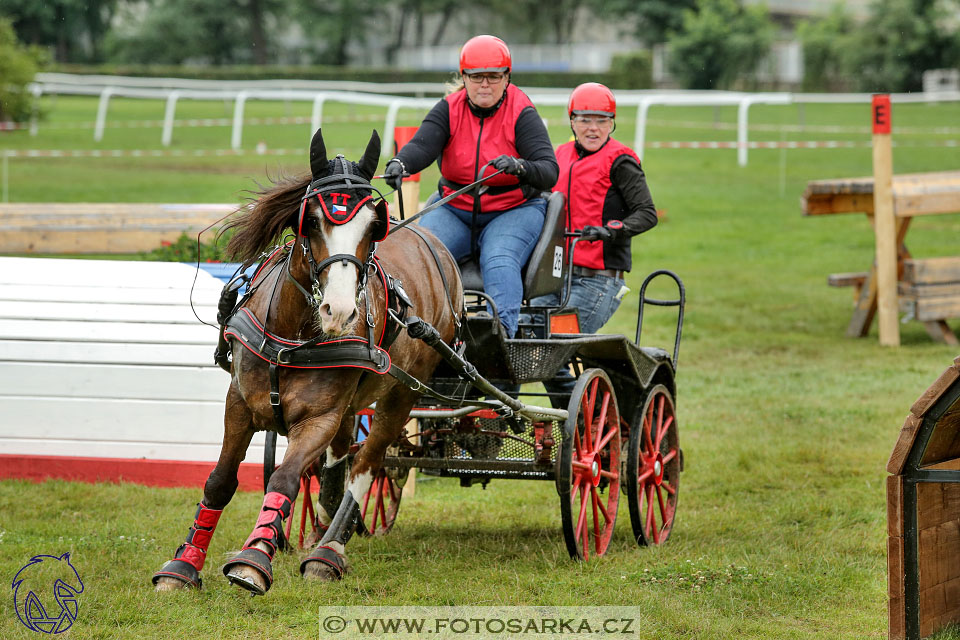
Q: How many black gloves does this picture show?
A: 3